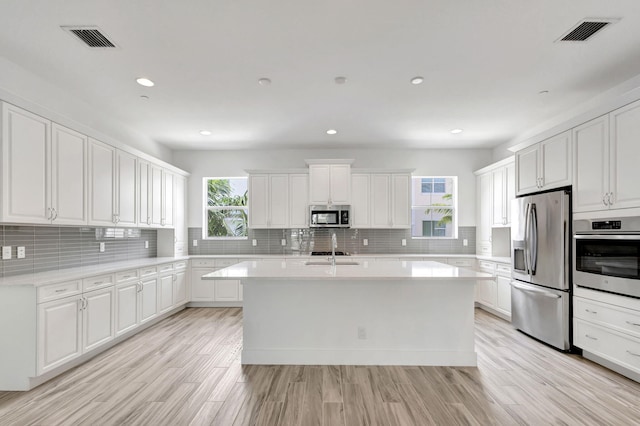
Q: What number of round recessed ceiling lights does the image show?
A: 5